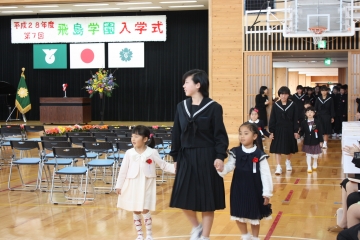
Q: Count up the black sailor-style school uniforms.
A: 4